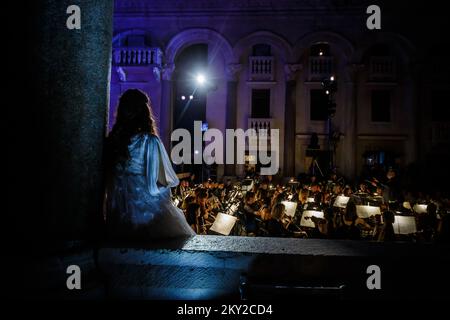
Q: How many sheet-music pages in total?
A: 7